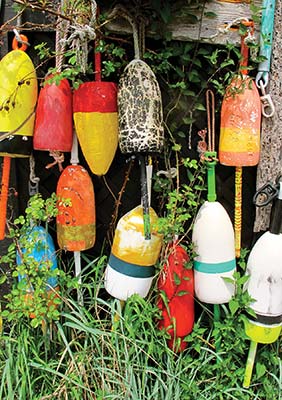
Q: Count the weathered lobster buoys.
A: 11